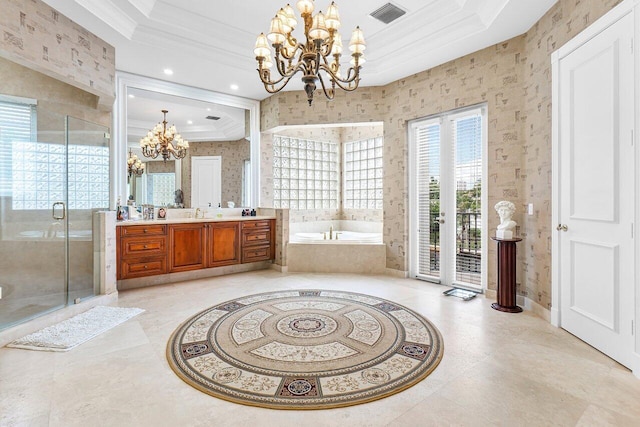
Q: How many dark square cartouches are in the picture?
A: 6